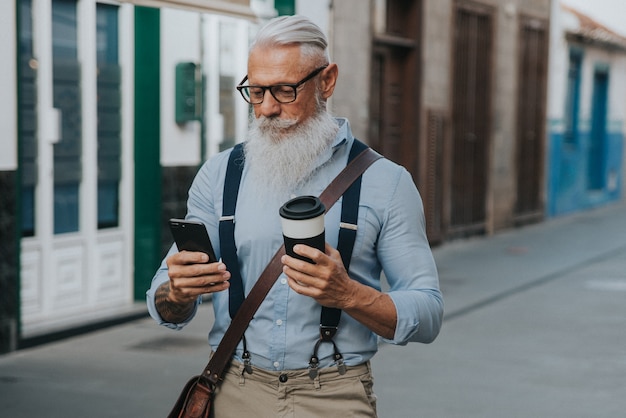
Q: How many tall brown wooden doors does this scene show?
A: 3